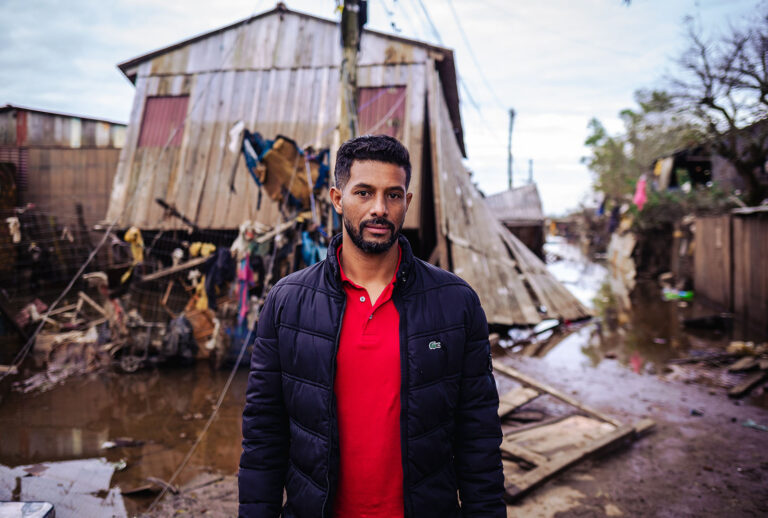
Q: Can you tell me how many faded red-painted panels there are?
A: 2